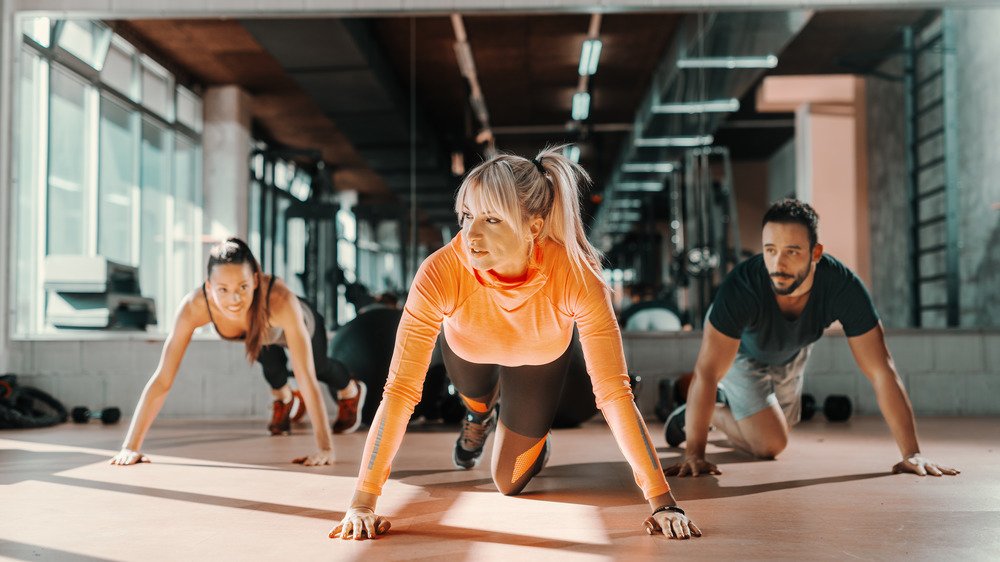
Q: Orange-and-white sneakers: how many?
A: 2